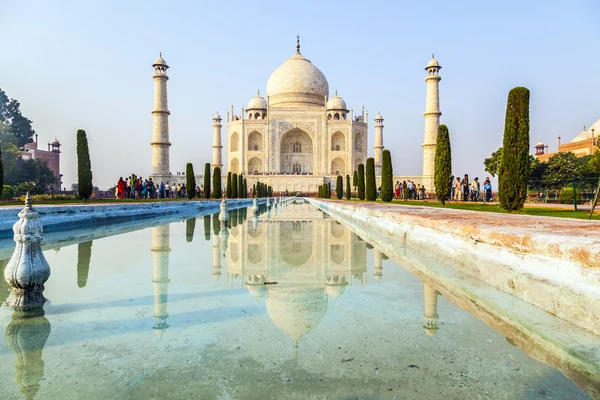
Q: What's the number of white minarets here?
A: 4